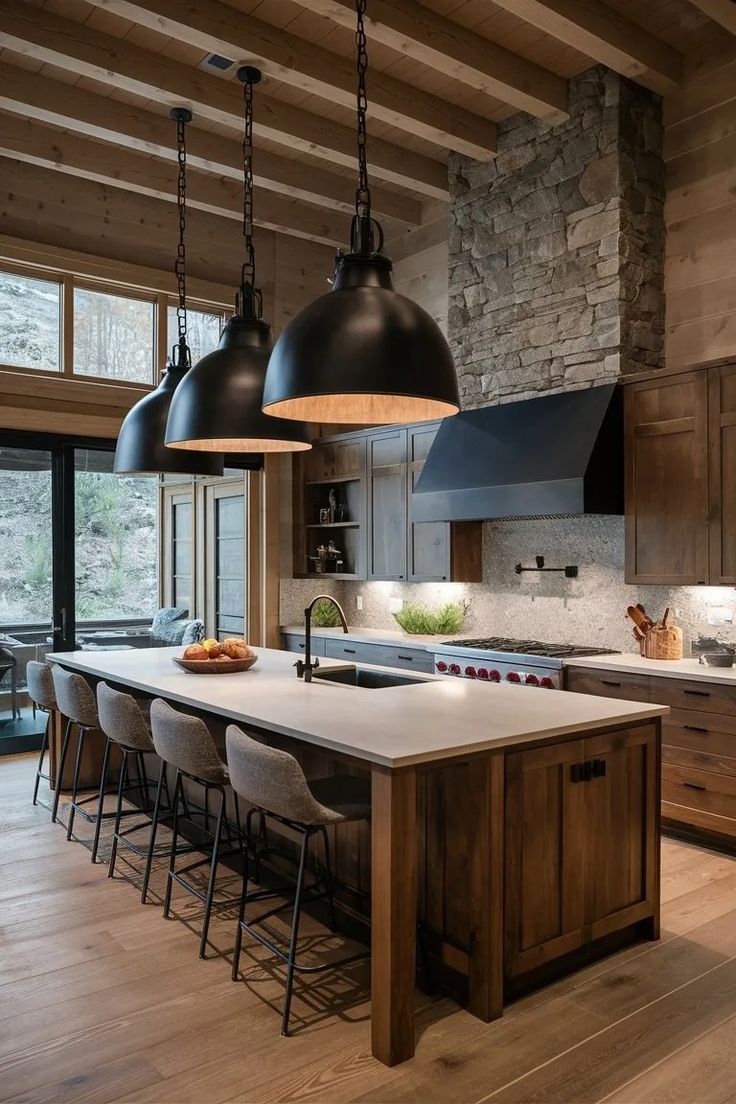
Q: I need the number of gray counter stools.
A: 5